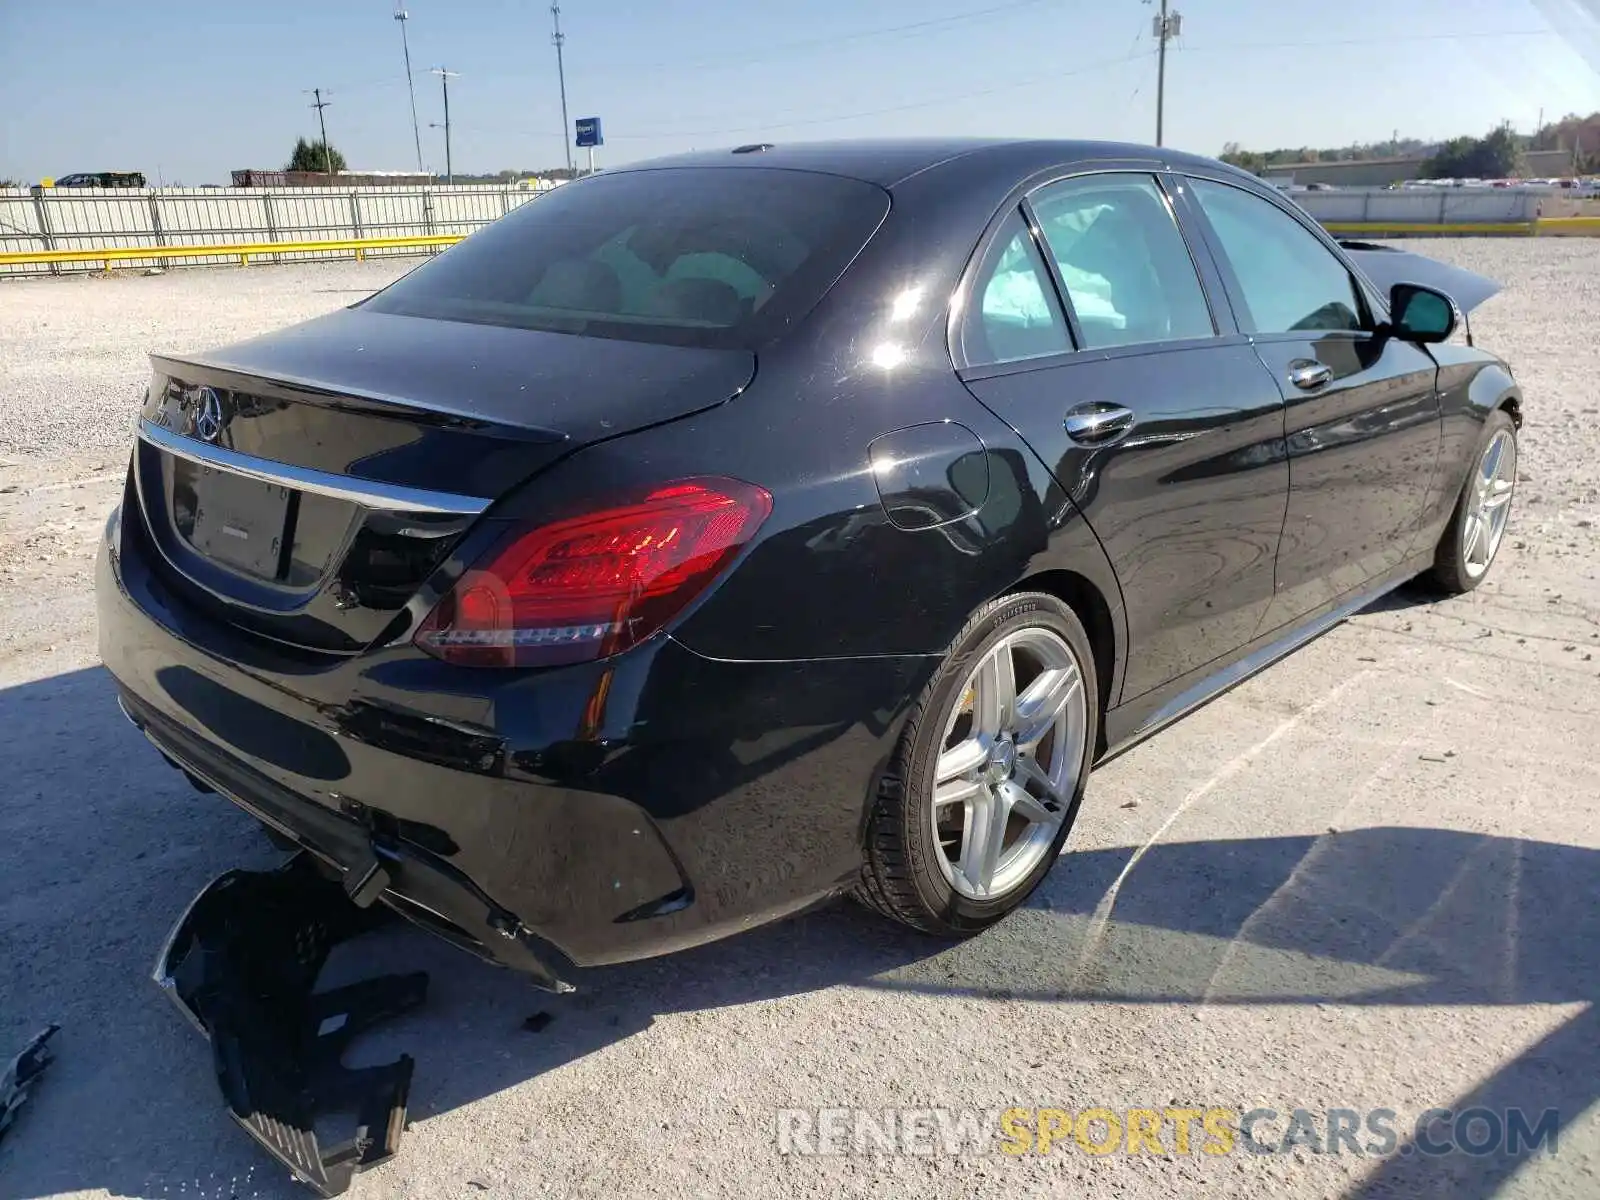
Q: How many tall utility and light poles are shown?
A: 5